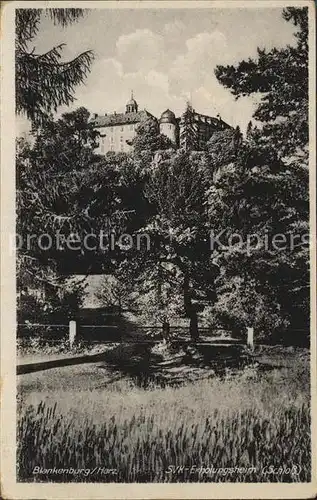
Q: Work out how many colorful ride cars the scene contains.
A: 0